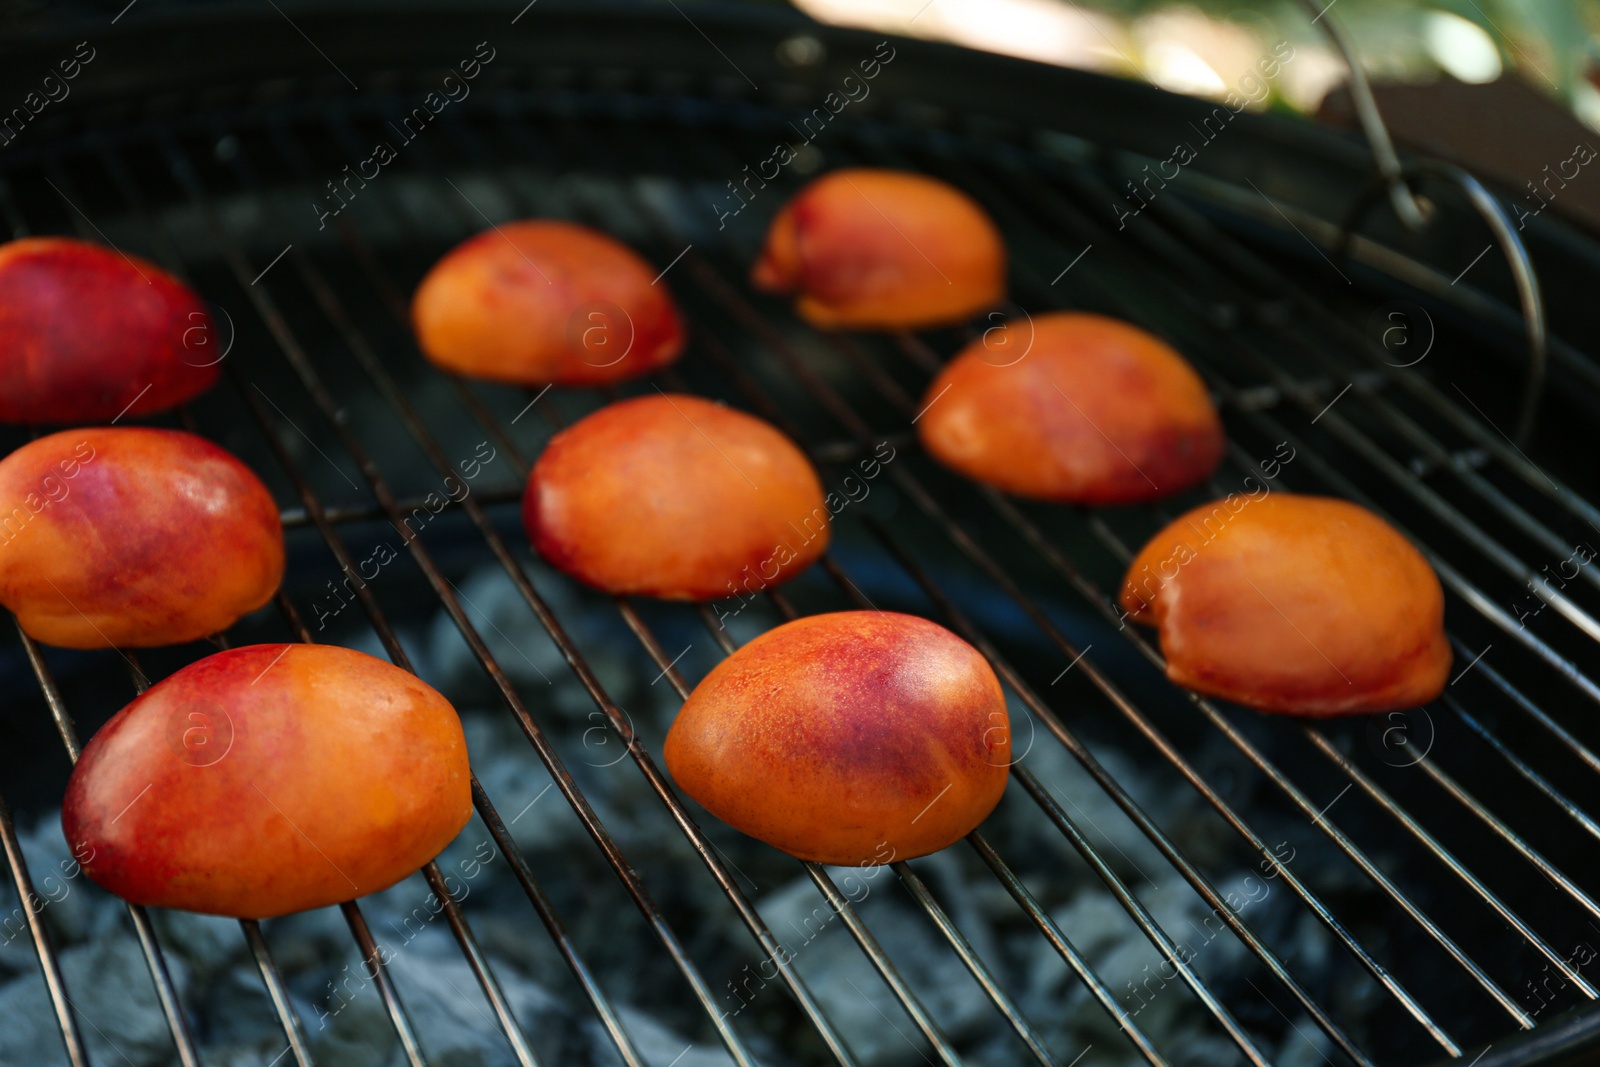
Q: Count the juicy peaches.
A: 9